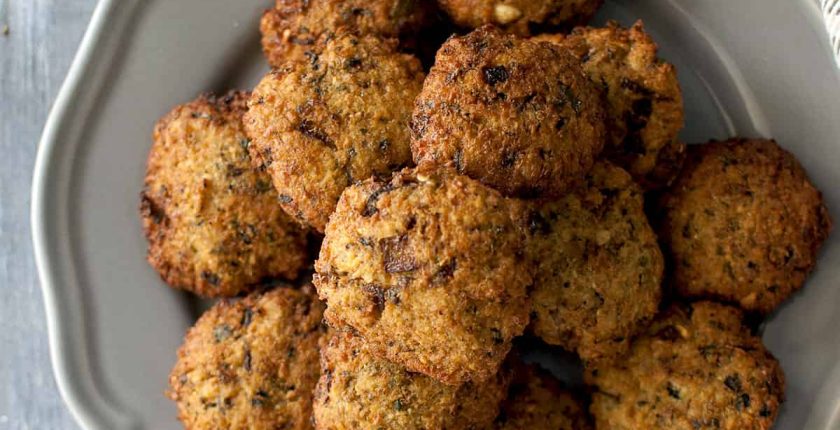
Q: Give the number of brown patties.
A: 13